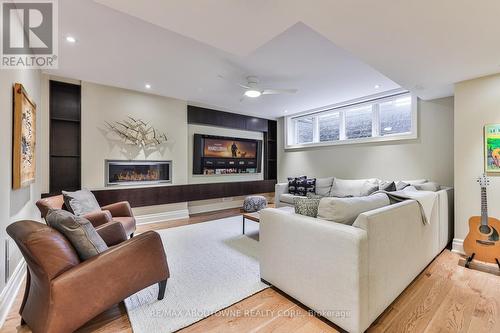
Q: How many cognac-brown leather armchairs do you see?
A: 2